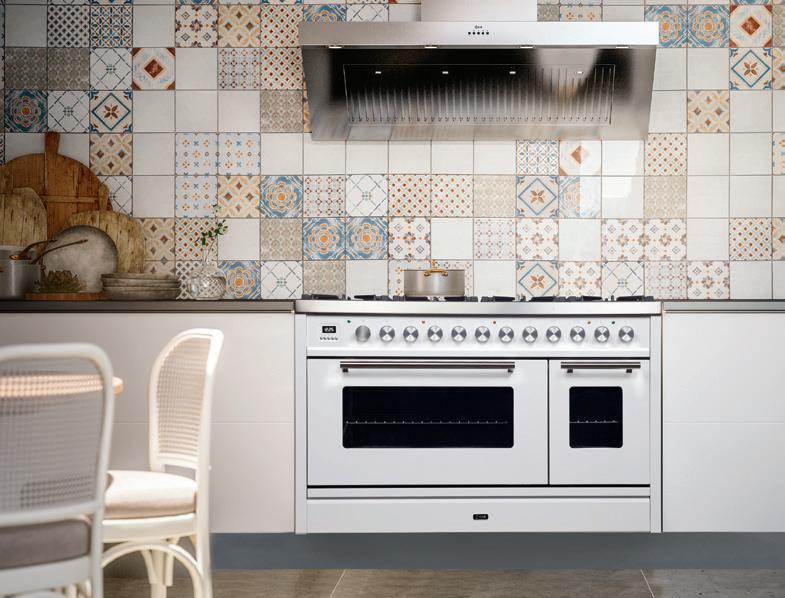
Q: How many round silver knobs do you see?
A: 12